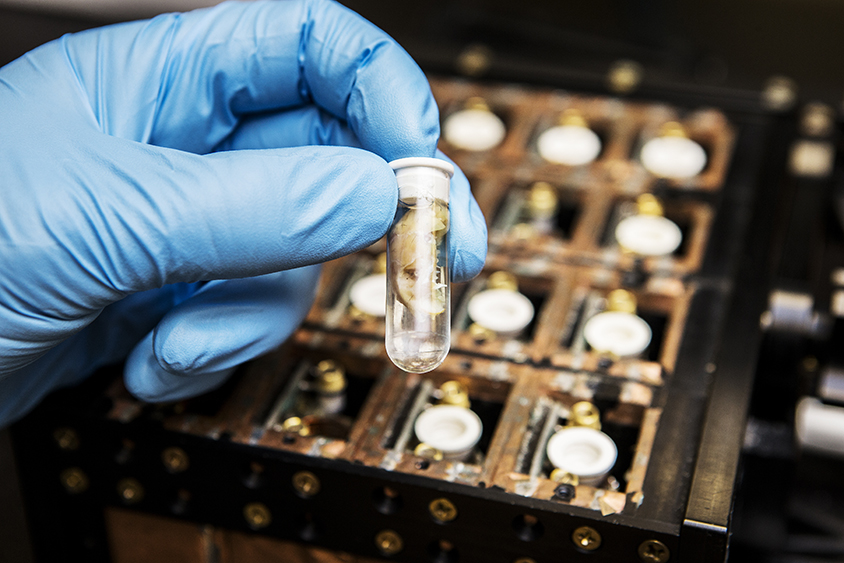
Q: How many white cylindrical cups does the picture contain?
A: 9